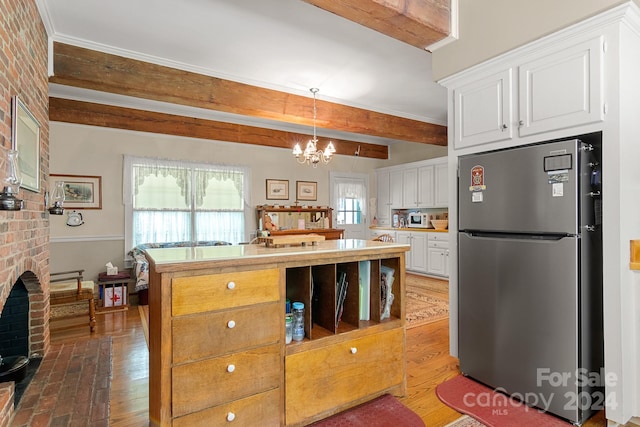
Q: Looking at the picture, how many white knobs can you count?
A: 5